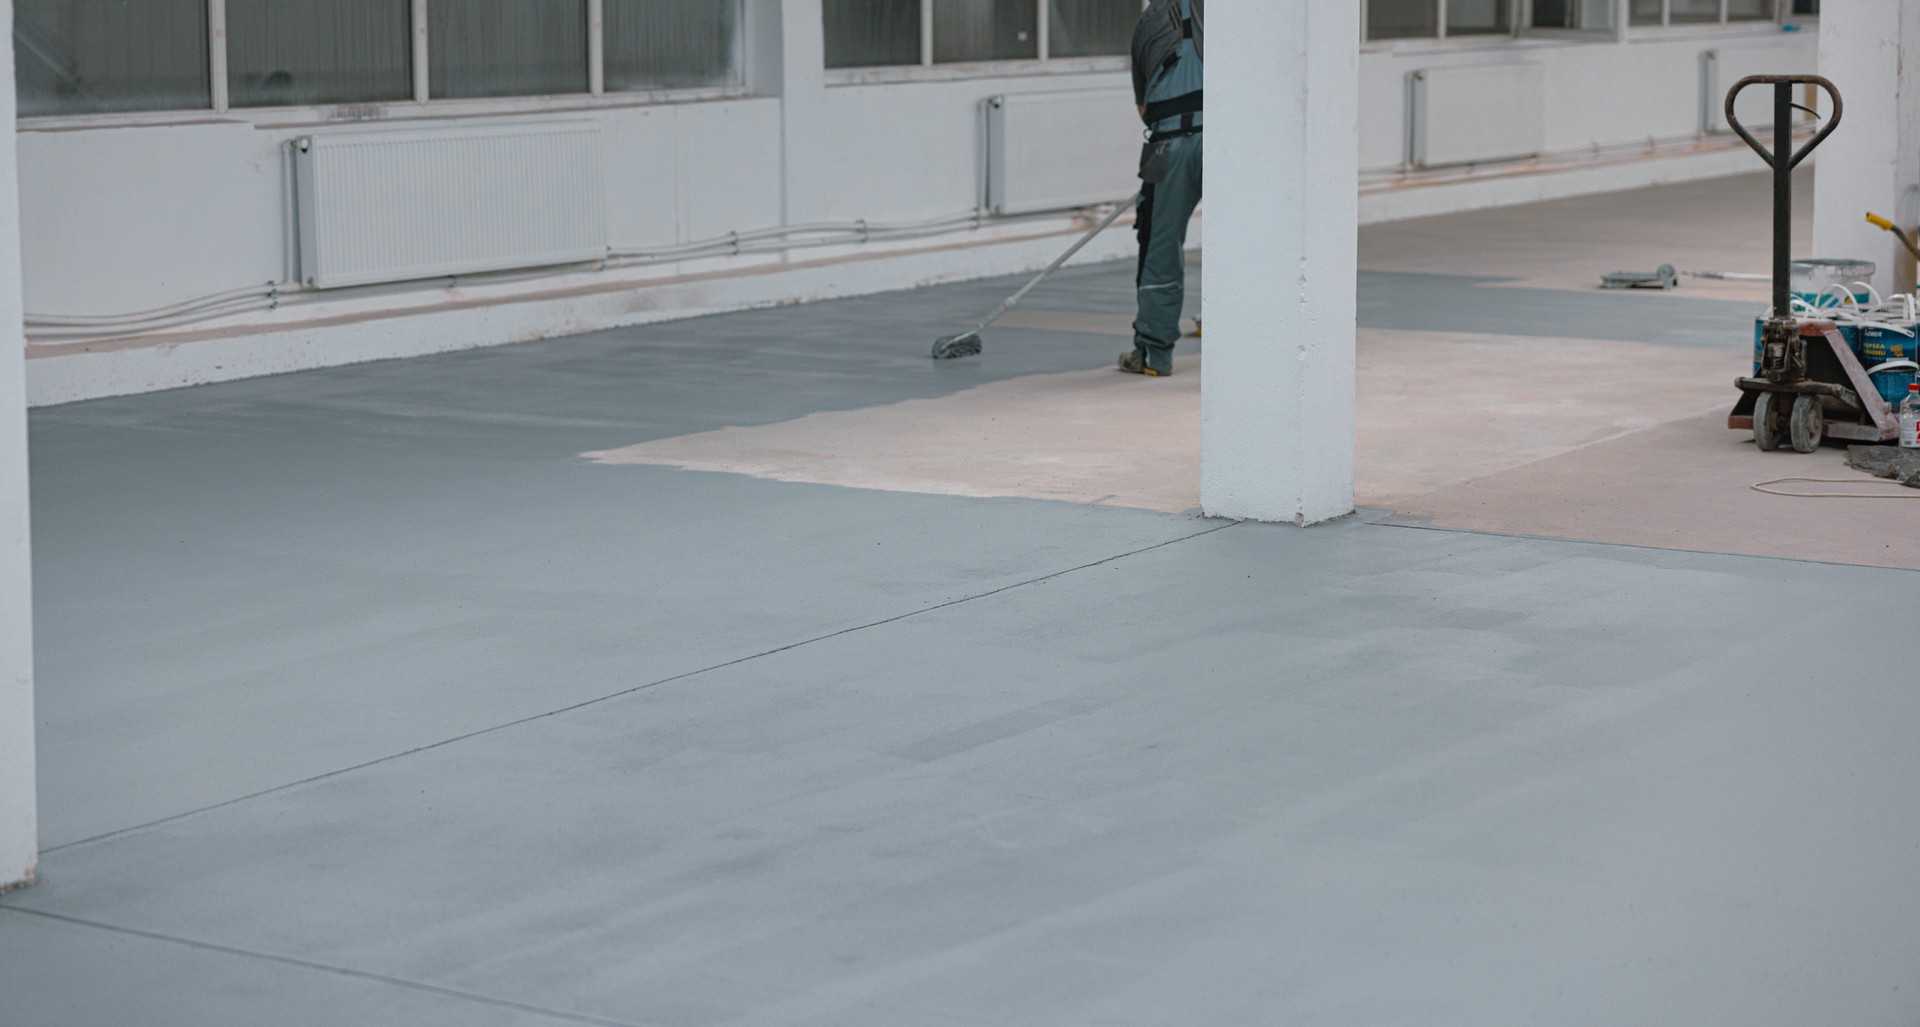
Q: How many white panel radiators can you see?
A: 4